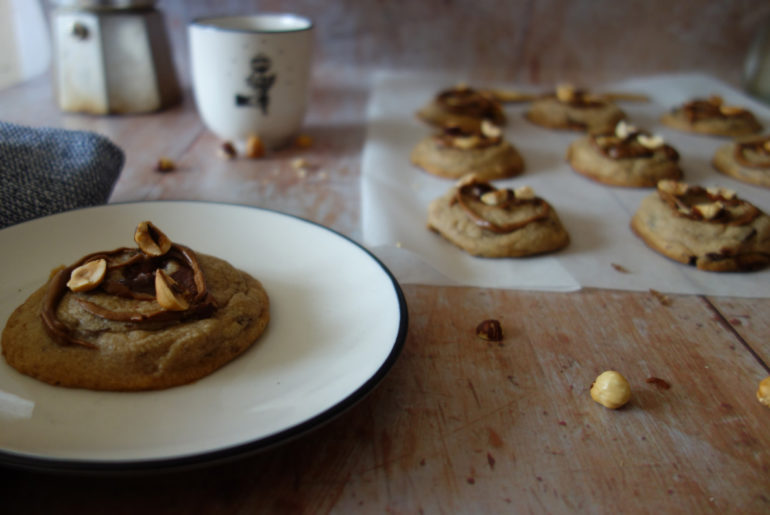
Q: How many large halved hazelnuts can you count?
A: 3